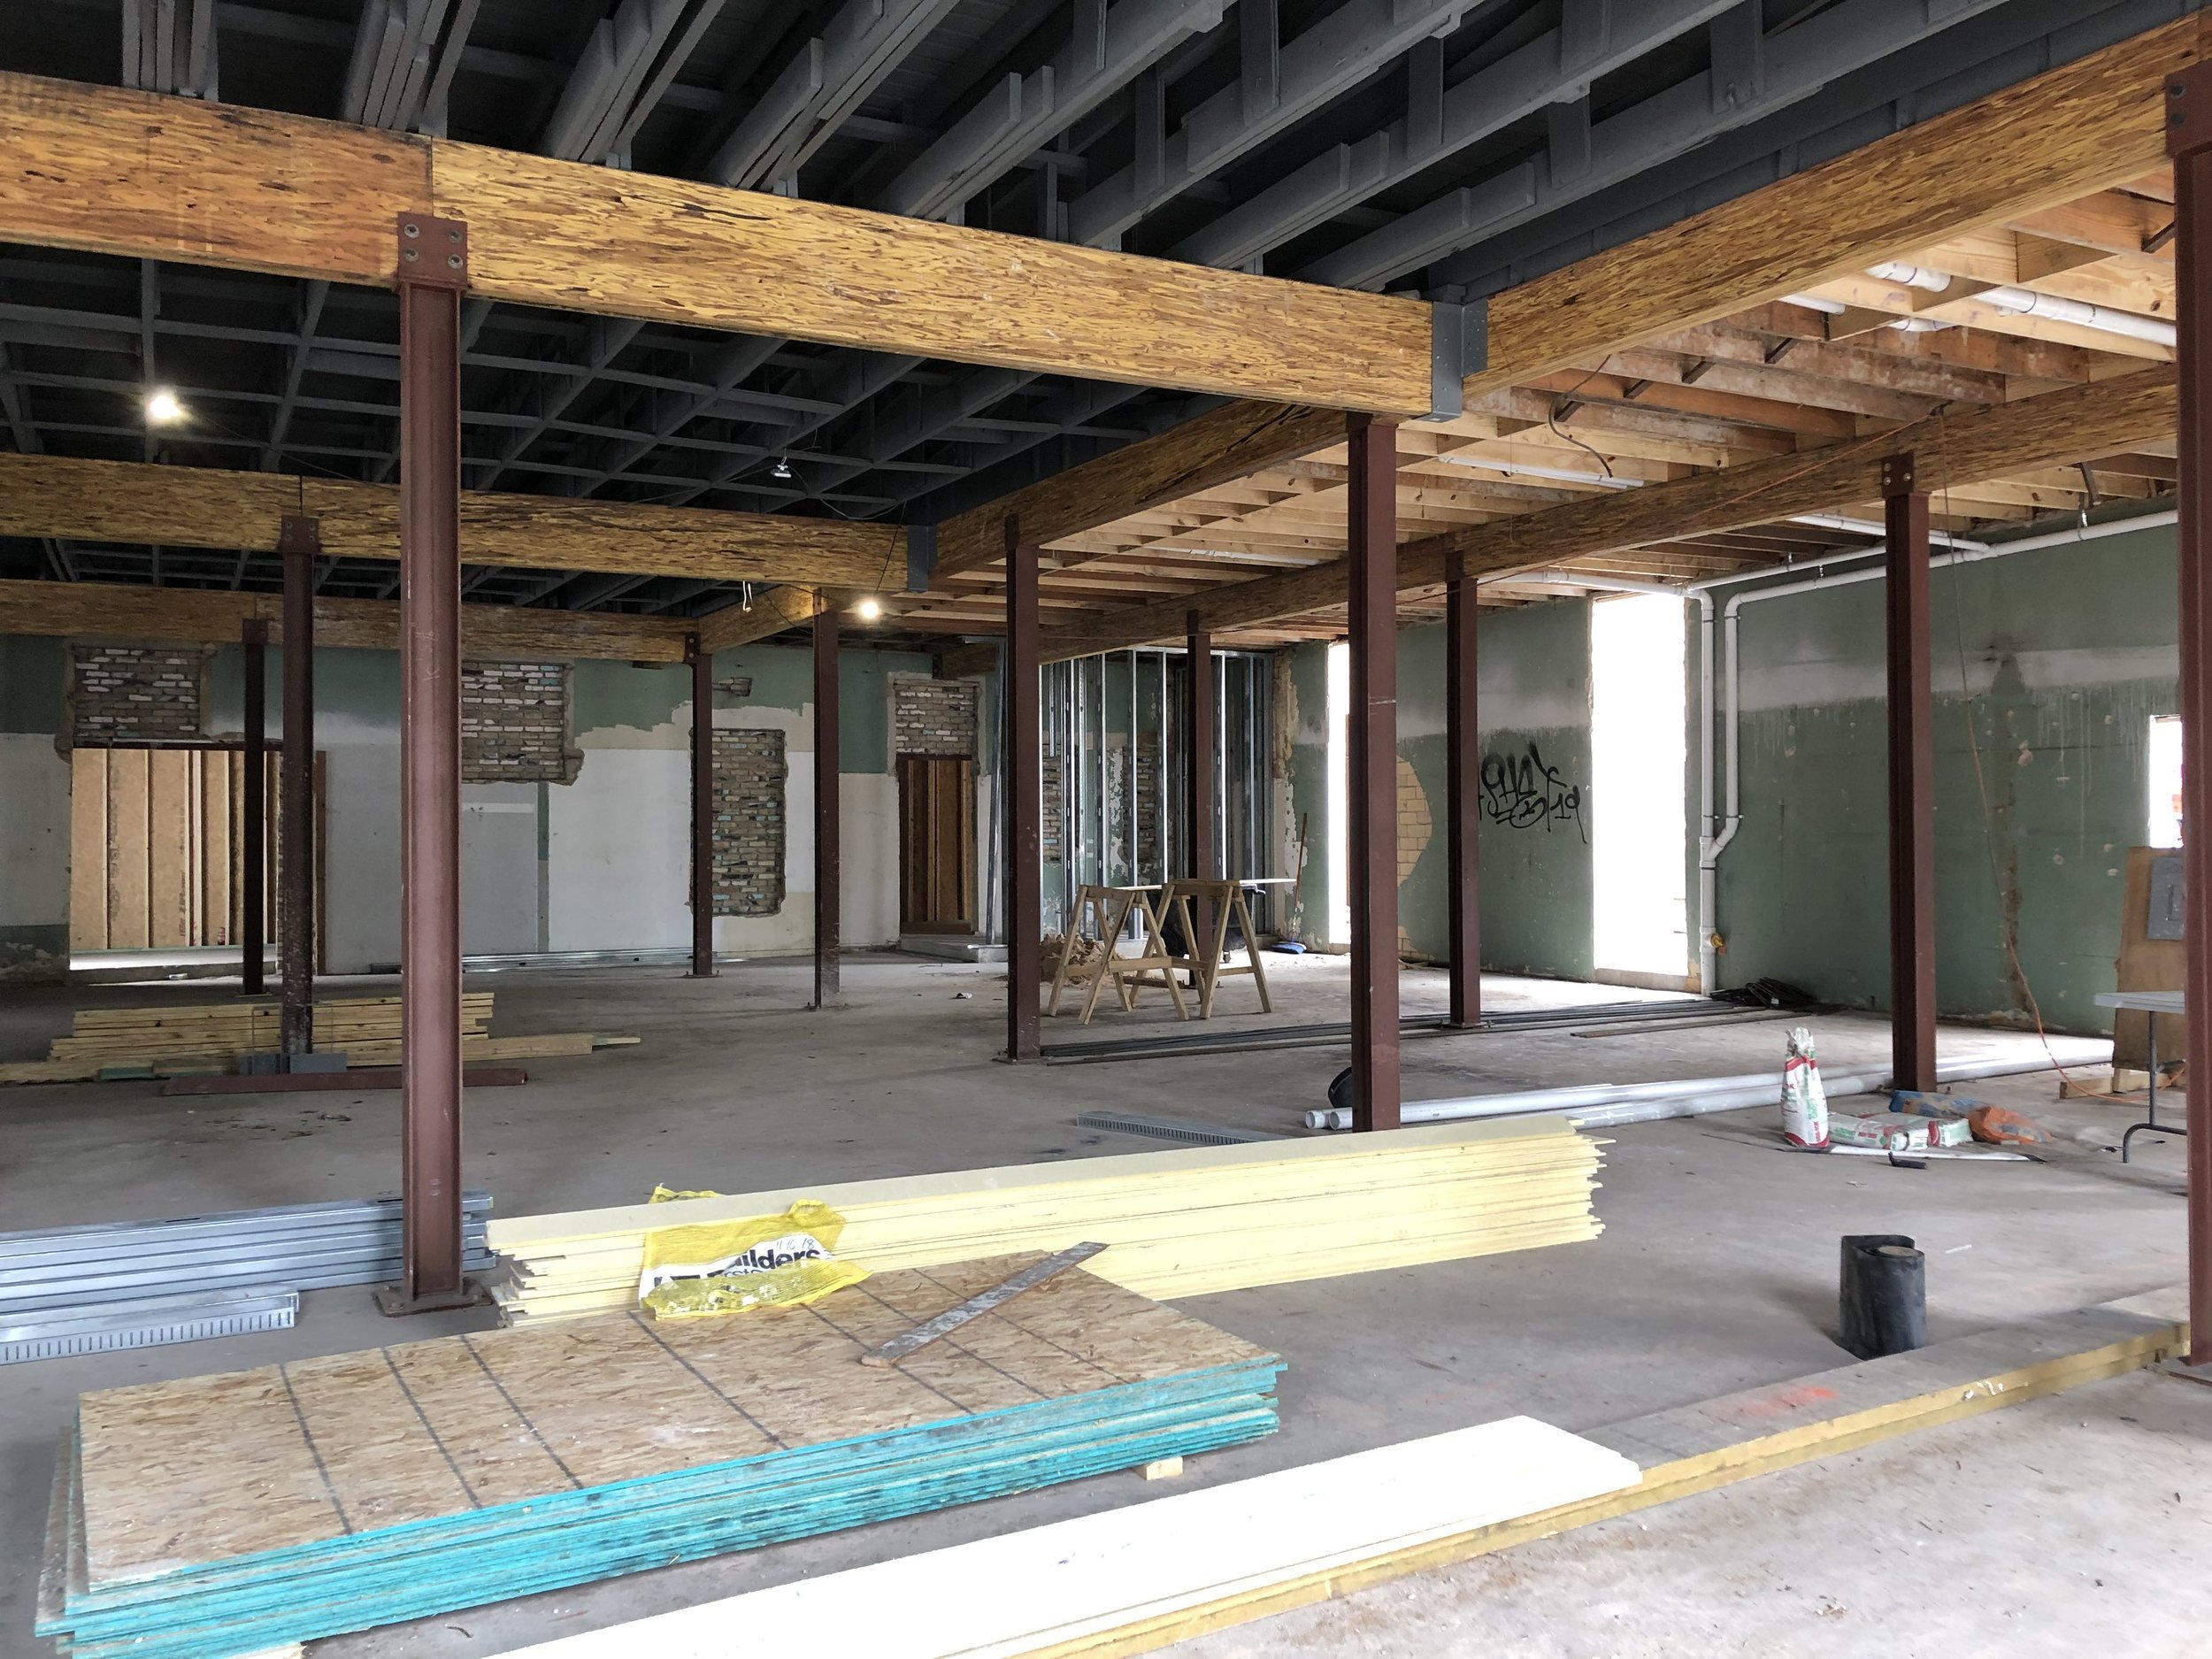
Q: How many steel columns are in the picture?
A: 11